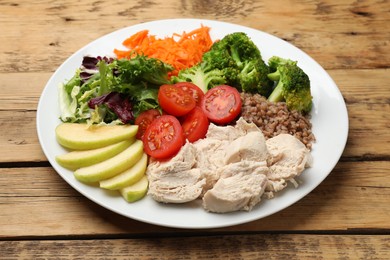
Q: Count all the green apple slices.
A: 5